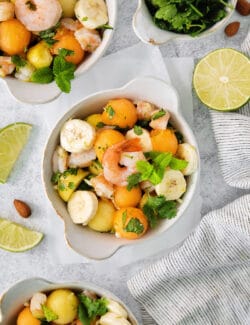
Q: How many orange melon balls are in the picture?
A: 8